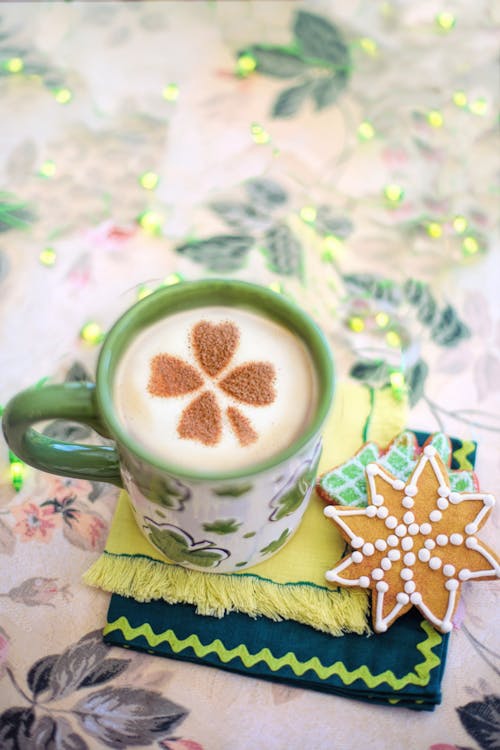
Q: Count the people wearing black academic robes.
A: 0